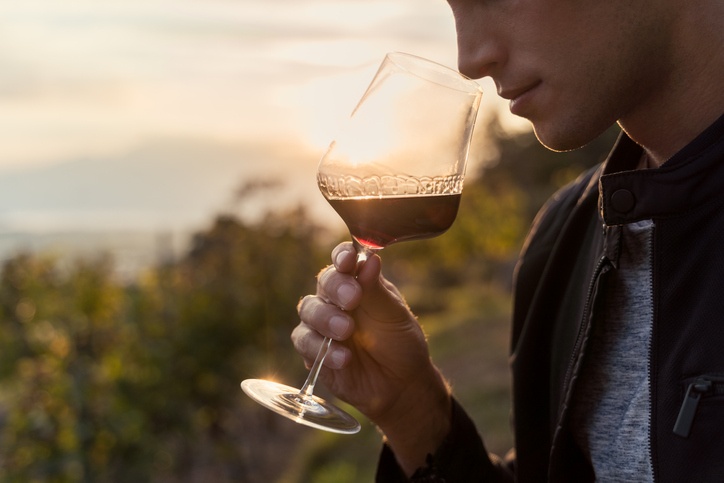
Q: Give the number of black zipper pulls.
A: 1